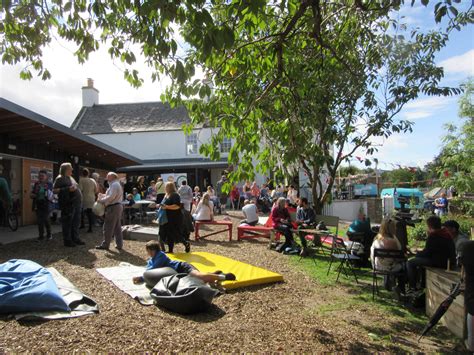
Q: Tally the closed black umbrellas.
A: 1